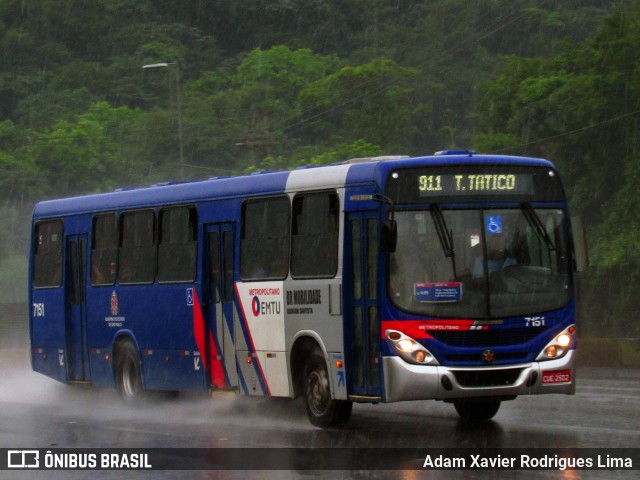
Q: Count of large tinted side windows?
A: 6